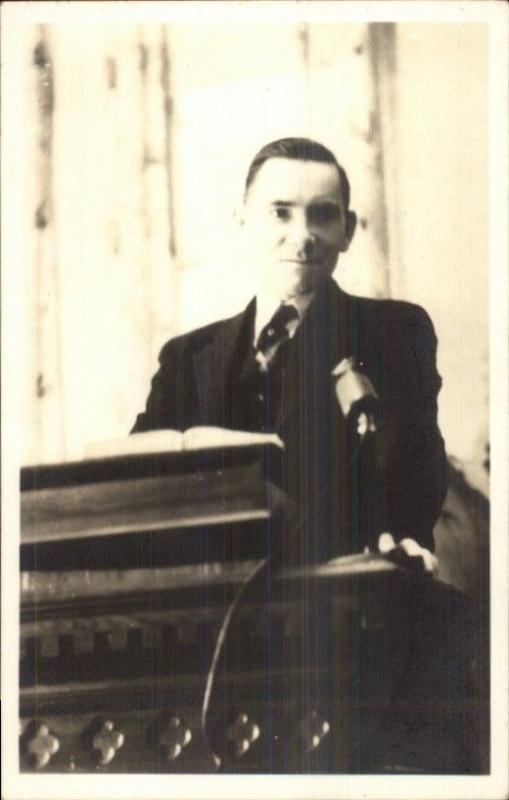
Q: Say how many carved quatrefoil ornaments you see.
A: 5